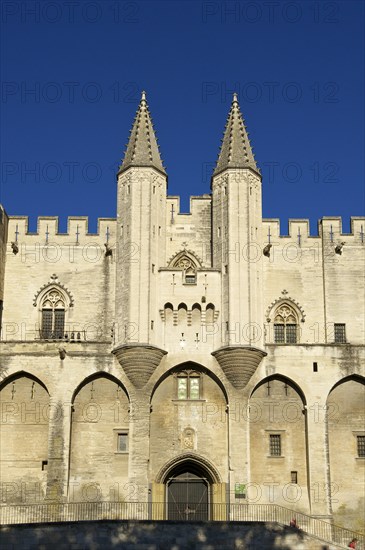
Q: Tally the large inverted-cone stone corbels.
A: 2